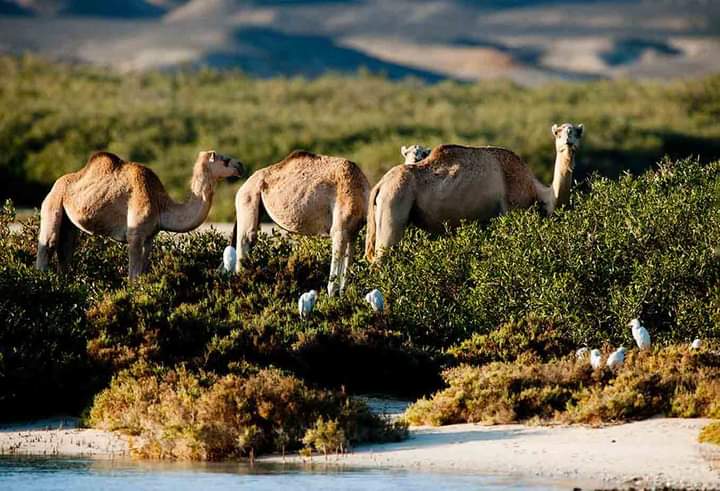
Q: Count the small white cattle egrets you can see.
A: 8